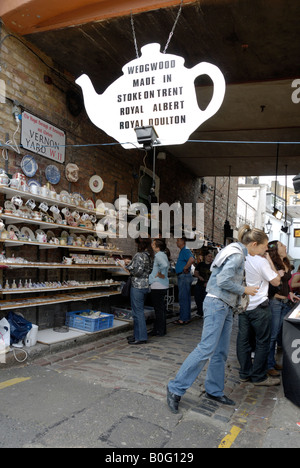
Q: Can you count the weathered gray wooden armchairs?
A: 0